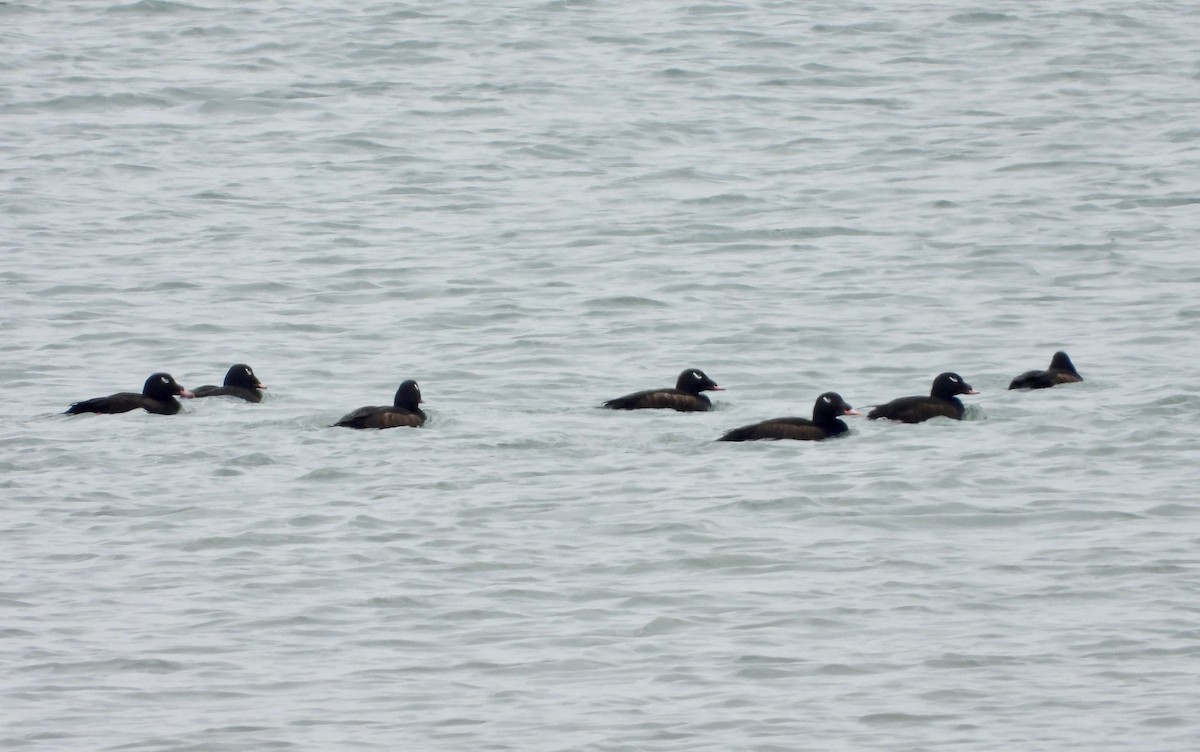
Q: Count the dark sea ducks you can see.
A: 7